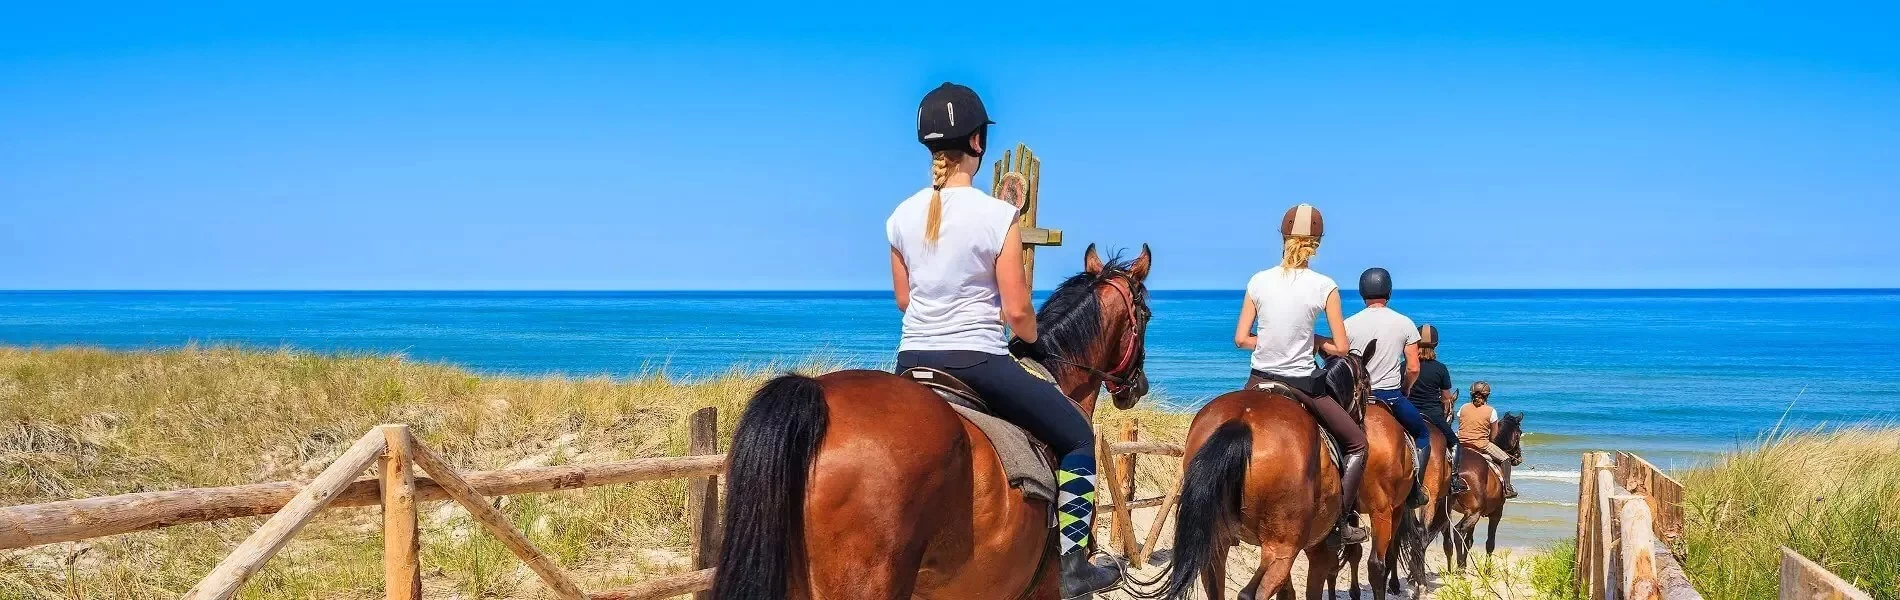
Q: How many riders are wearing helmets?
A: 5